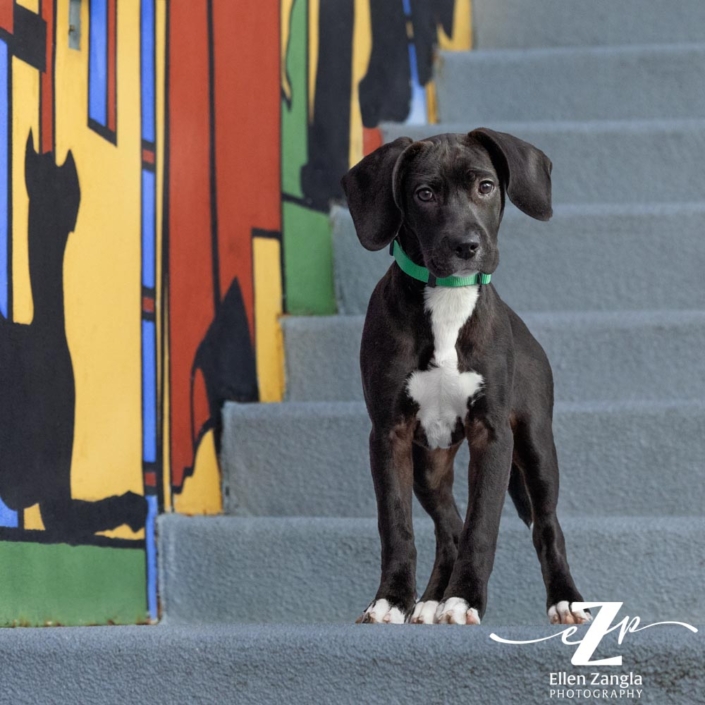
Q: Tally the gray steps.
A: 8